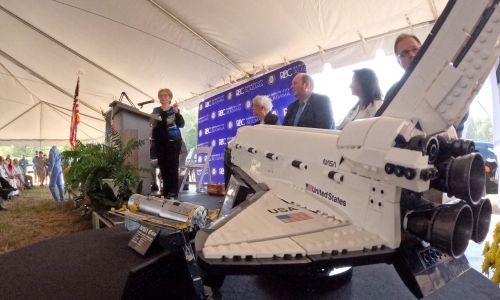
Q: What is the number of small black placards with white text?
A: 1